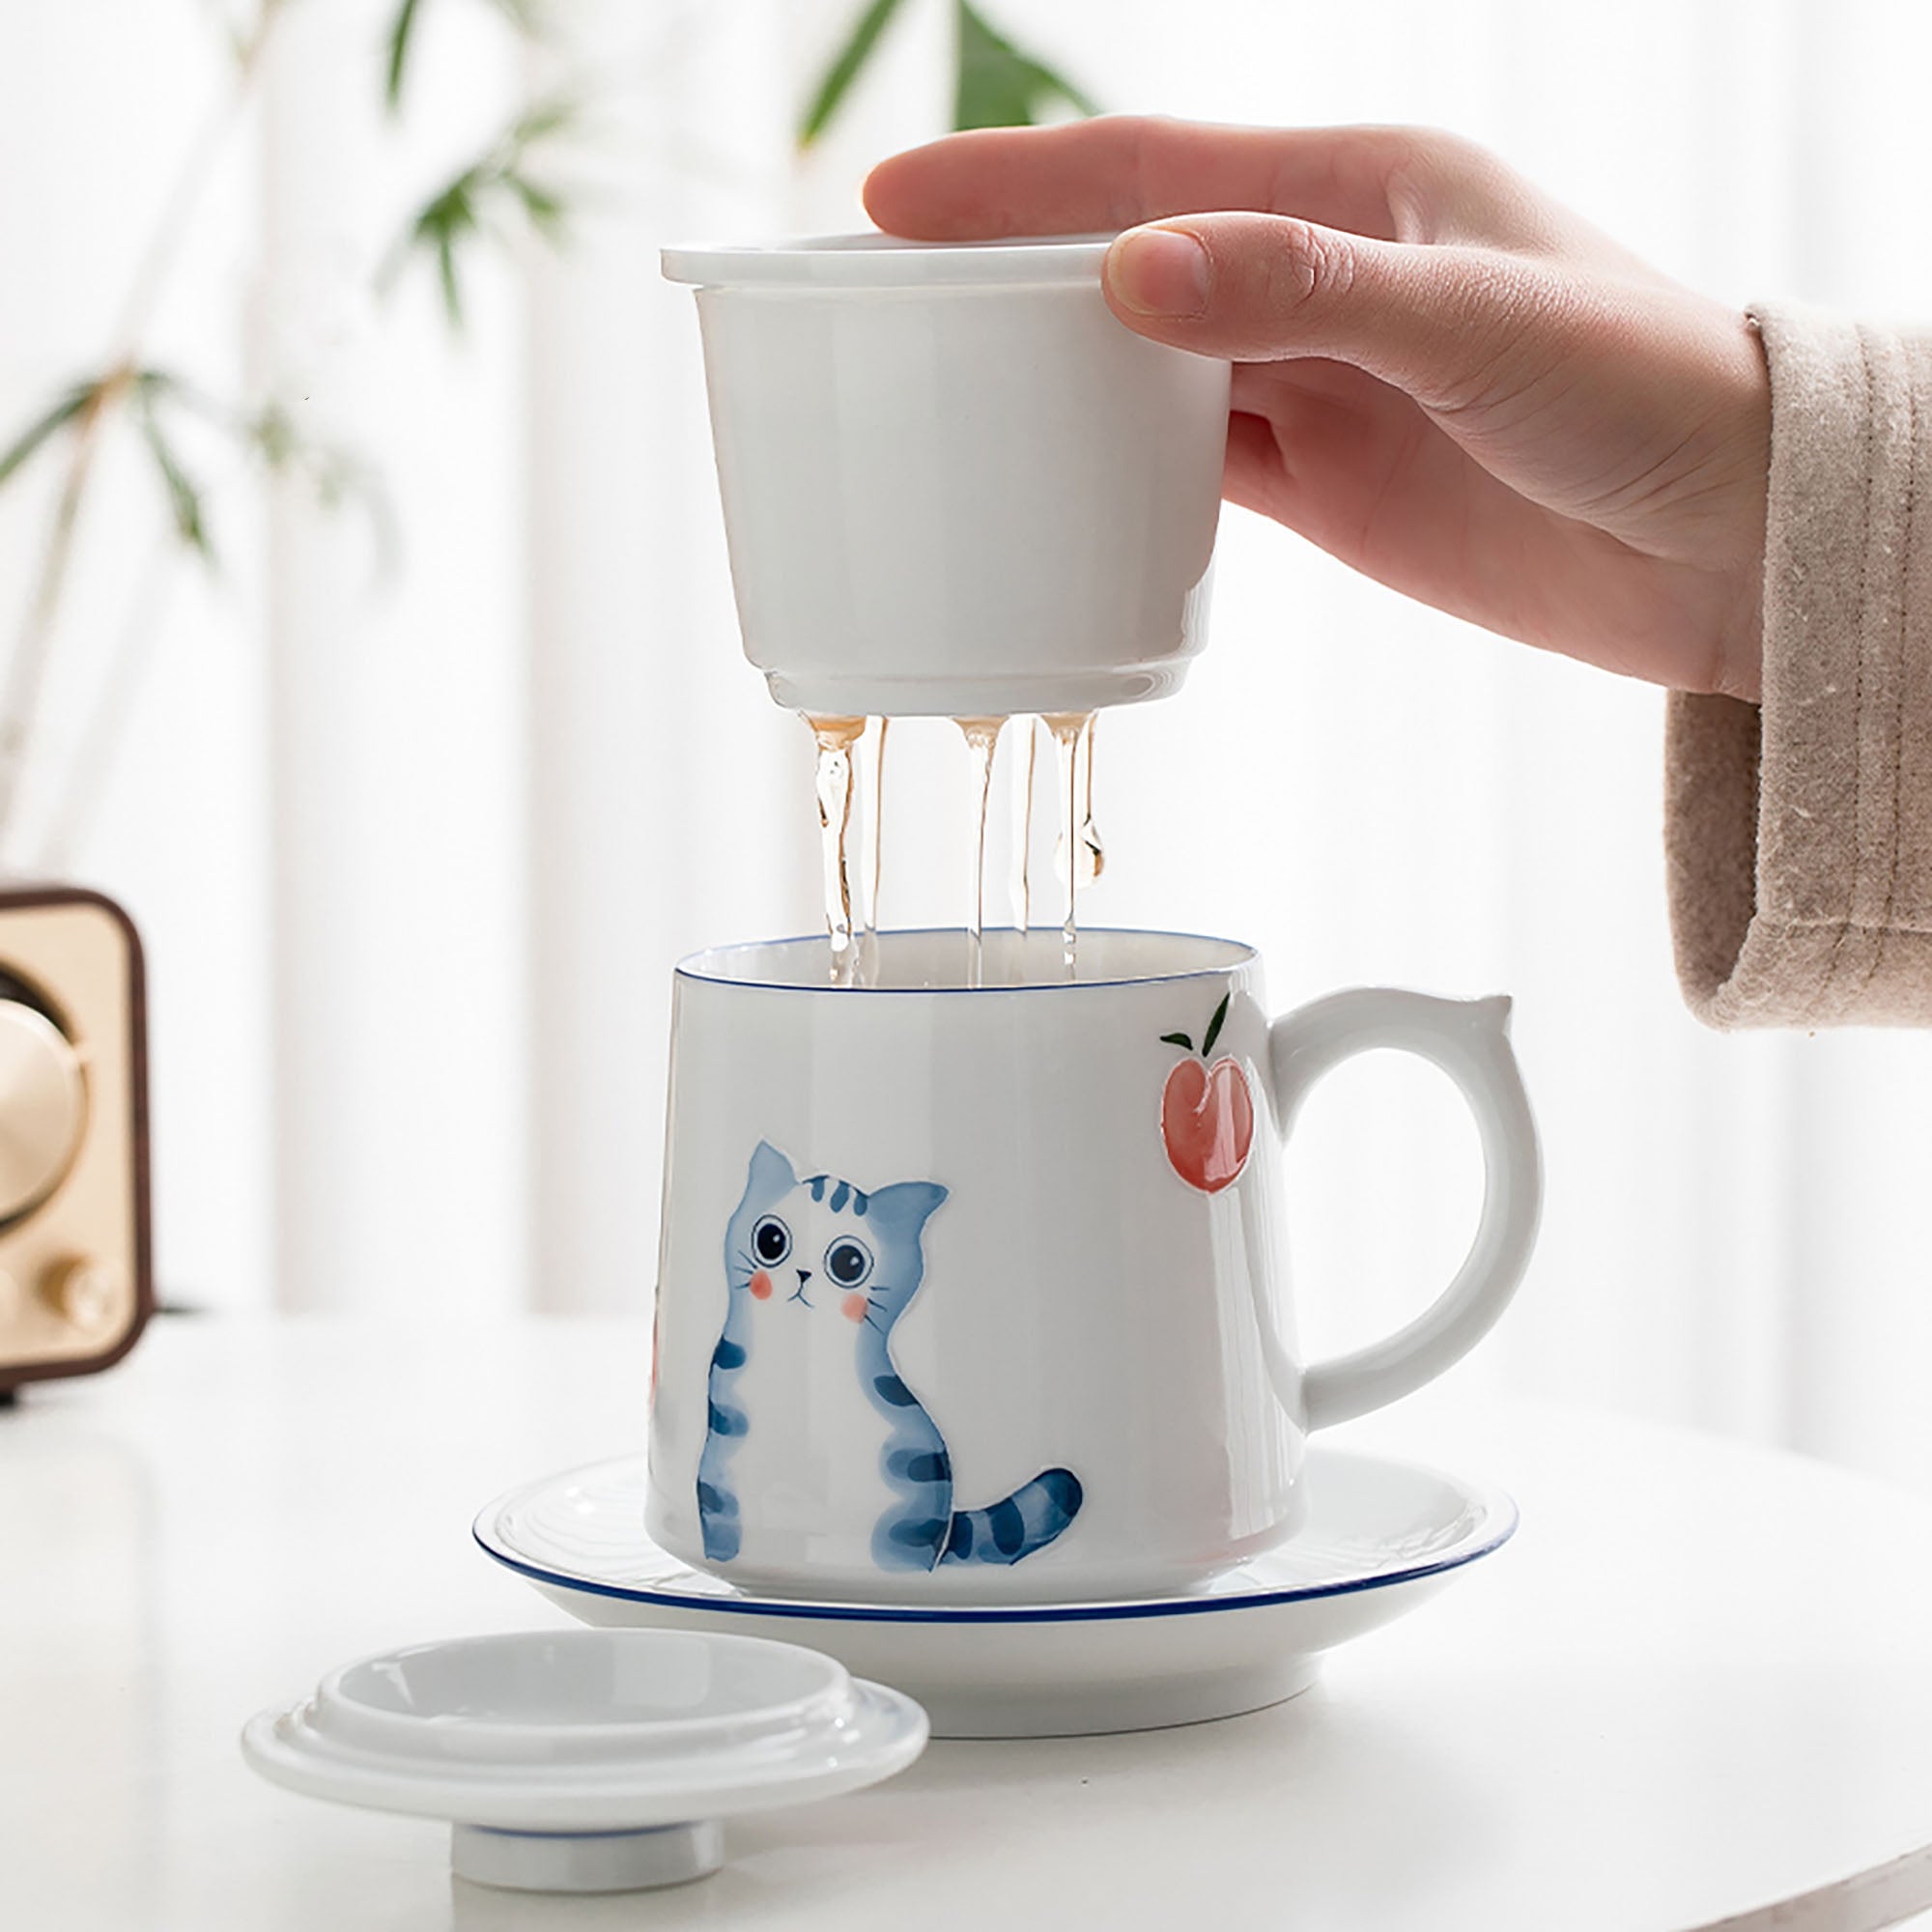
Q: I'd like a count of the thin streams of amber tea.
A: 6